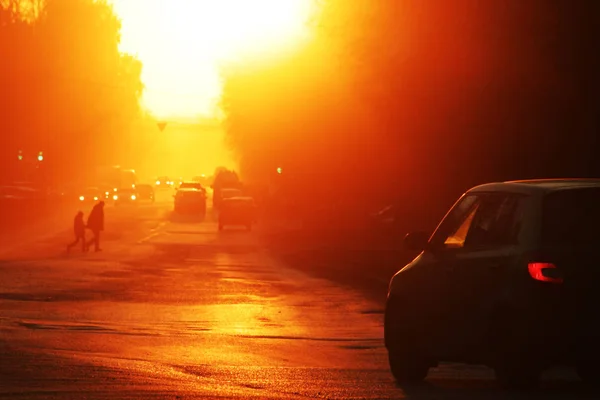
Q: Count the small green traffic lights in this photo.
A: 3